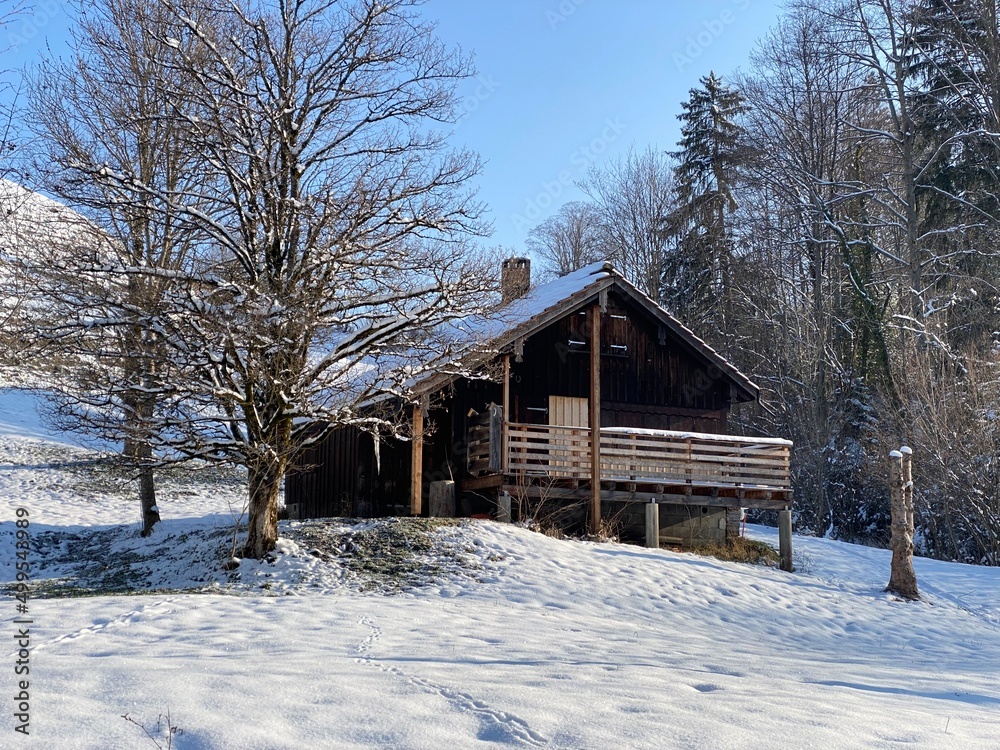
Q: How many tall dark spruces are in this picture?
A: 2